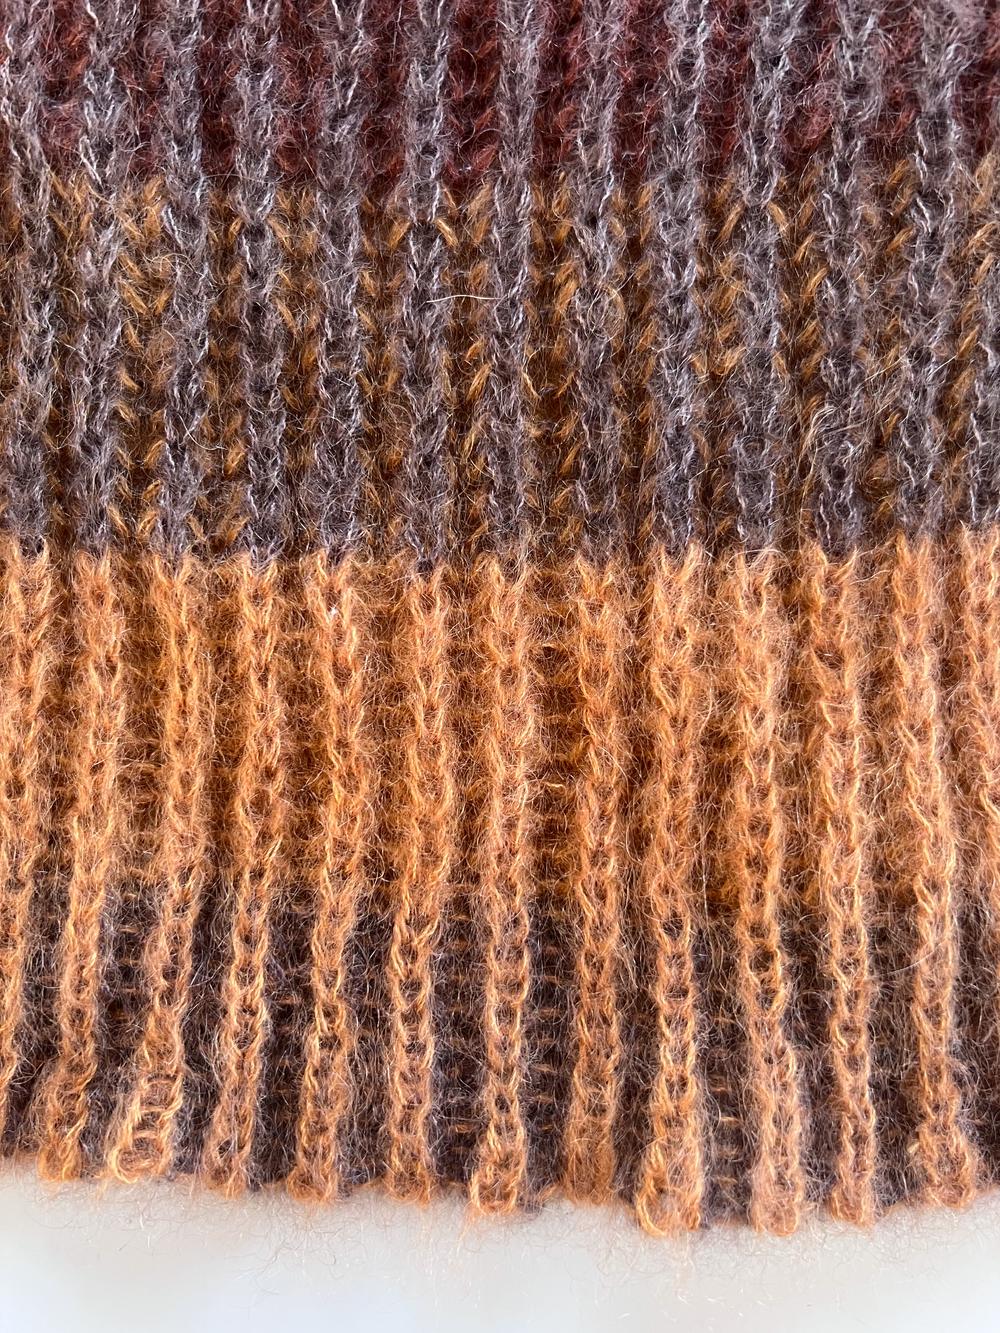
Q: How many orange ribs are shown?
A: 13